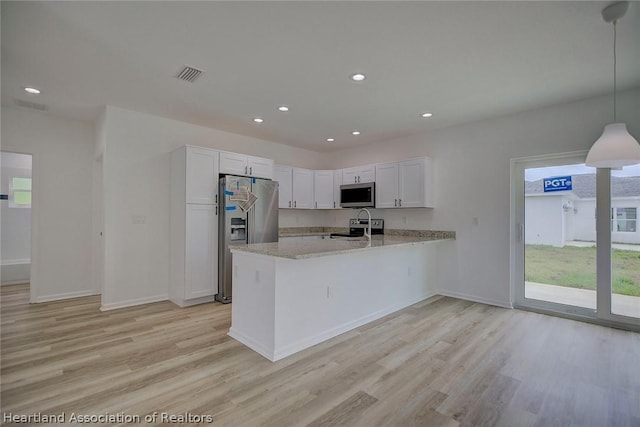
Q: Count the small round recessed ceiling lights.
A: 7